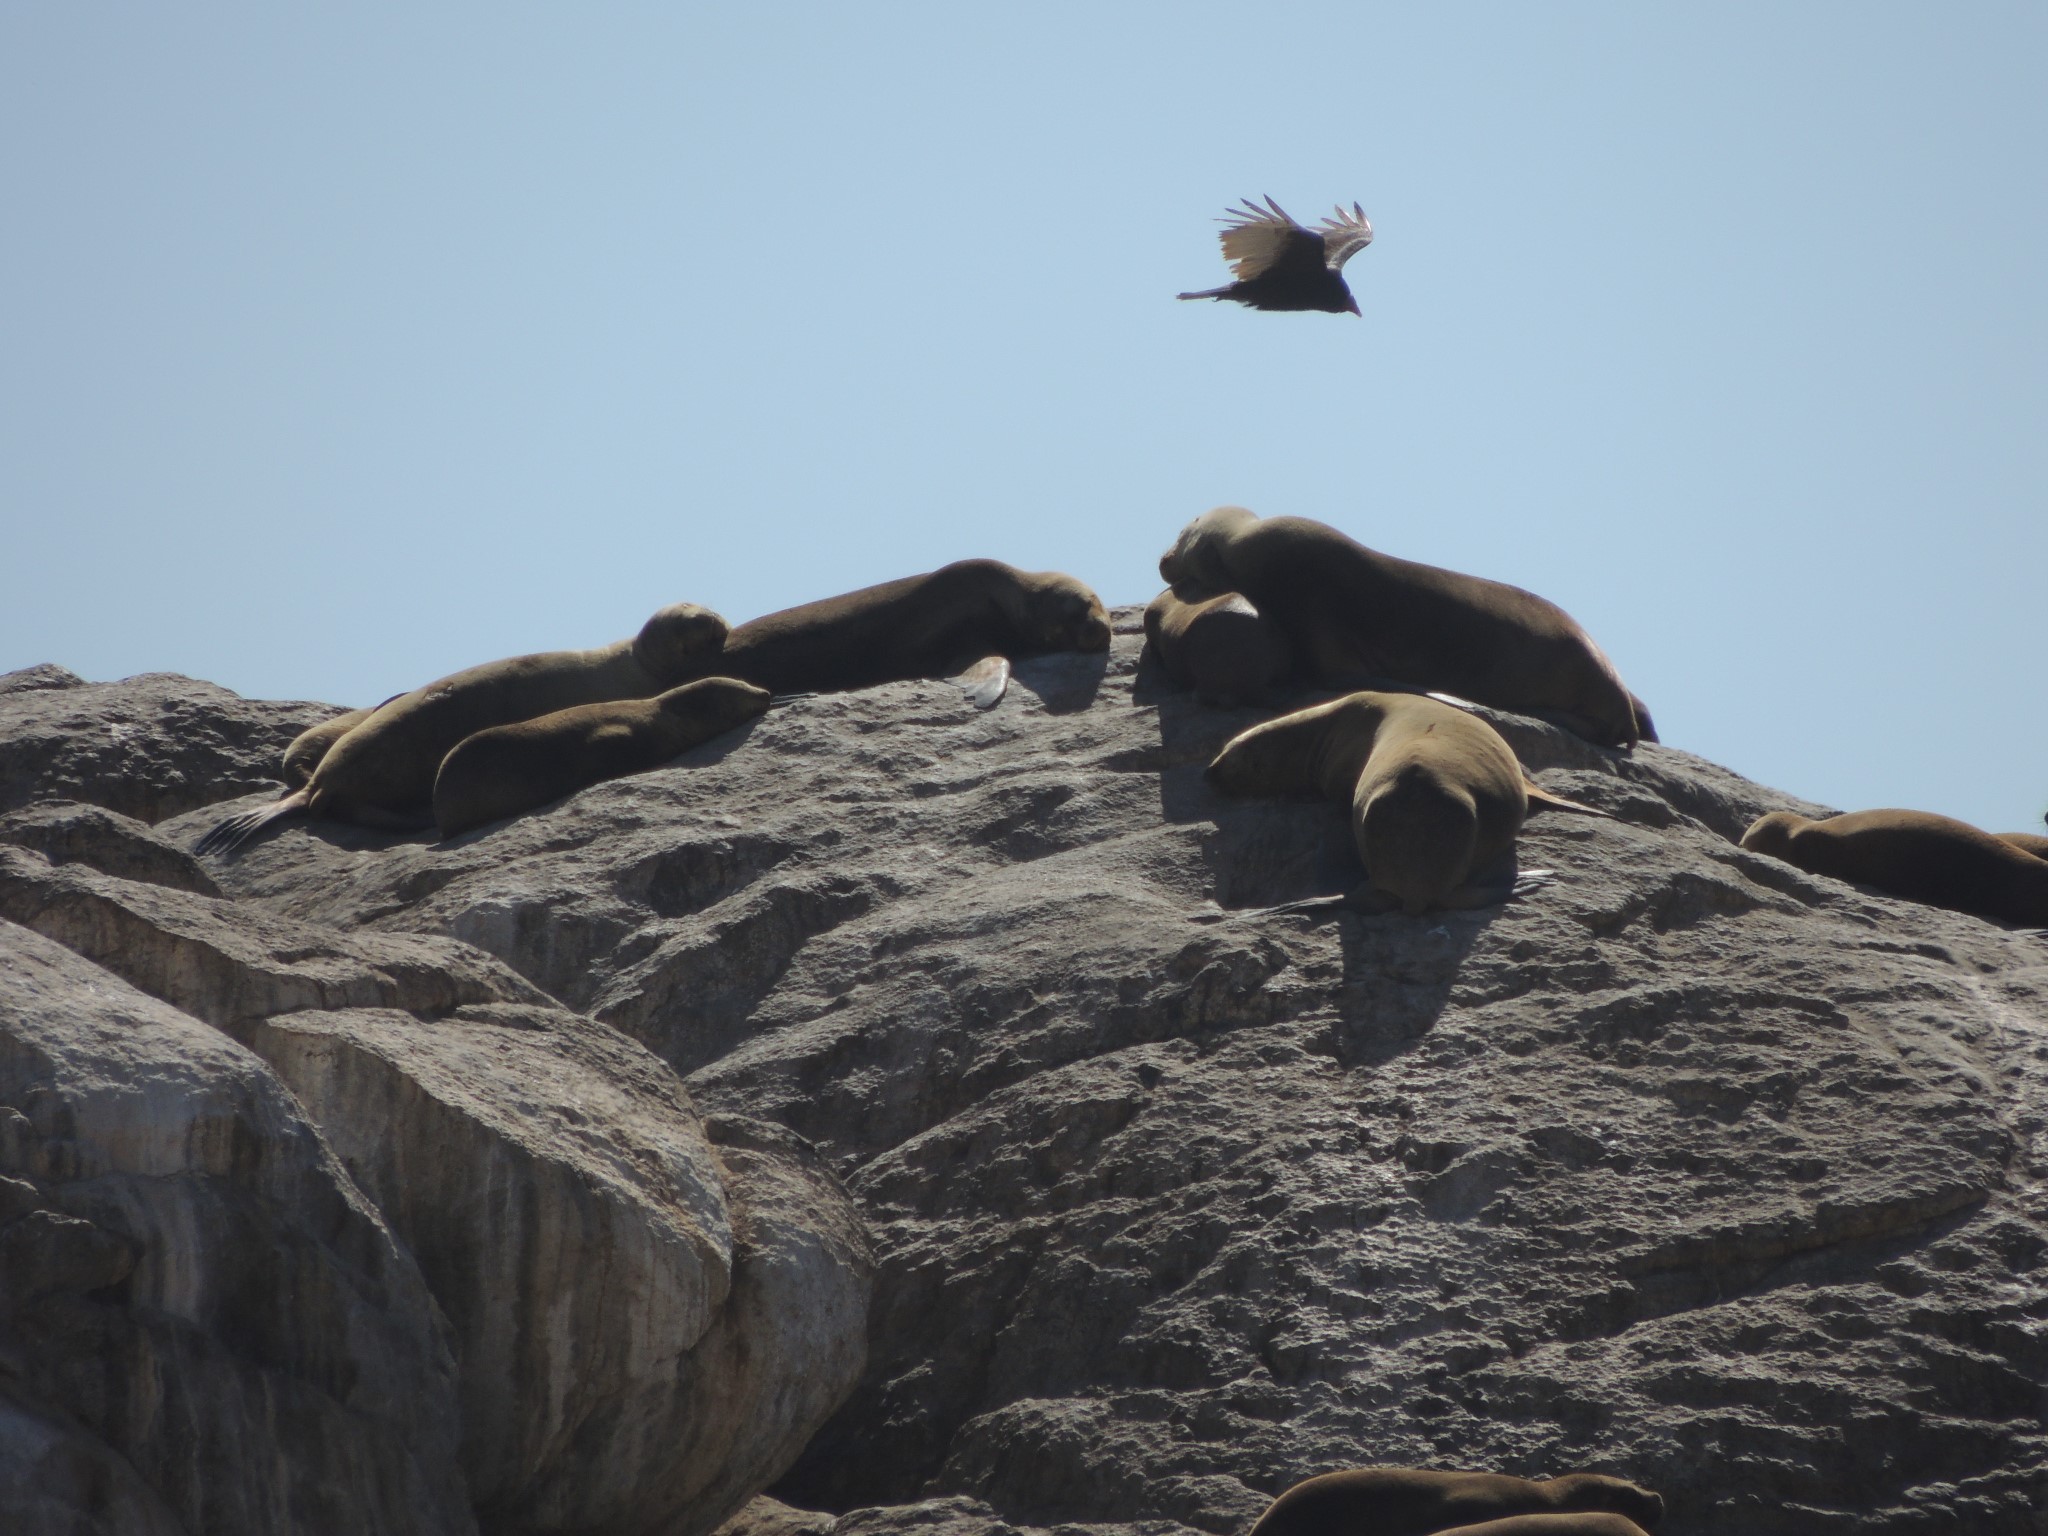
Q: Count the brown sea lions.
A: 11